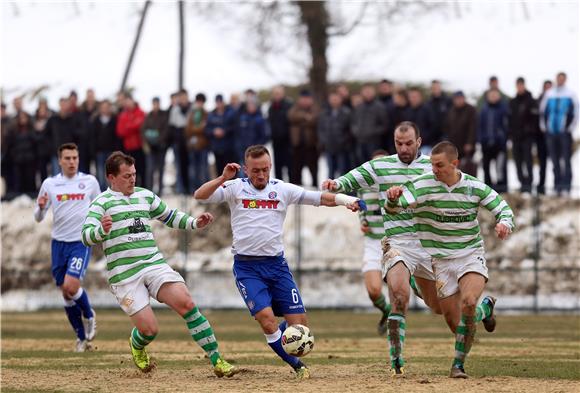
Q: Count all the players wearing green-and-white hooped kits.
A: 4